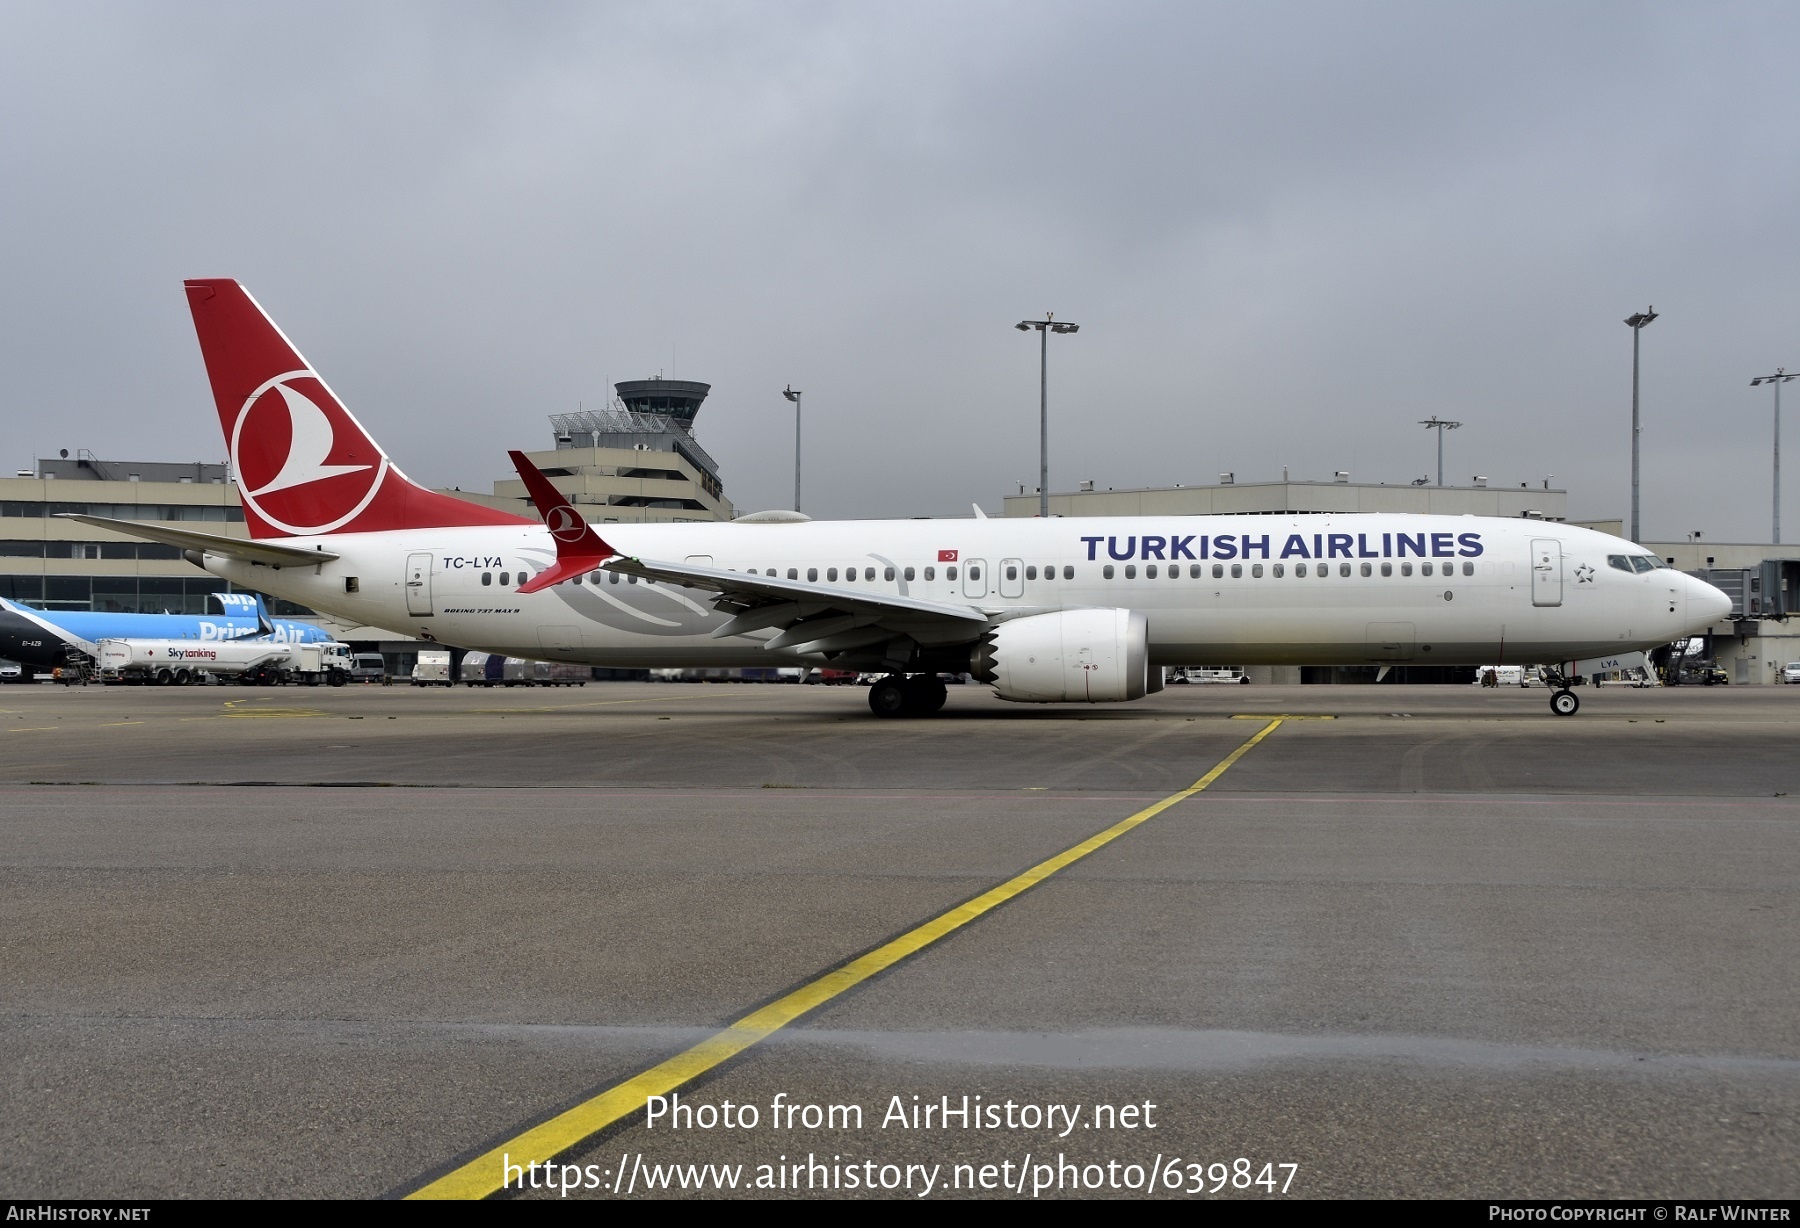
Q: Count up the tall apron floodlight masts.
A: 5